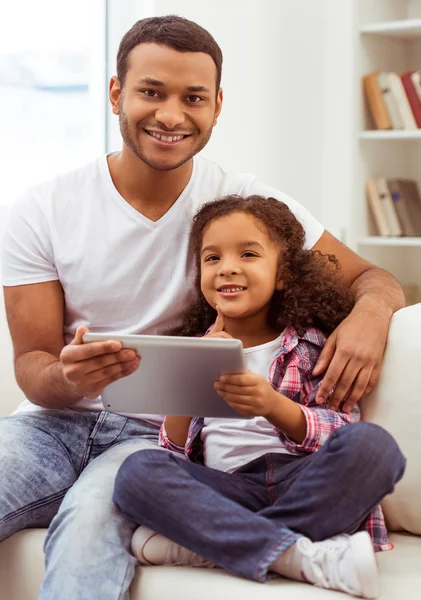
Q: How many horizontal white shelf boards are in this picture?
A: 3